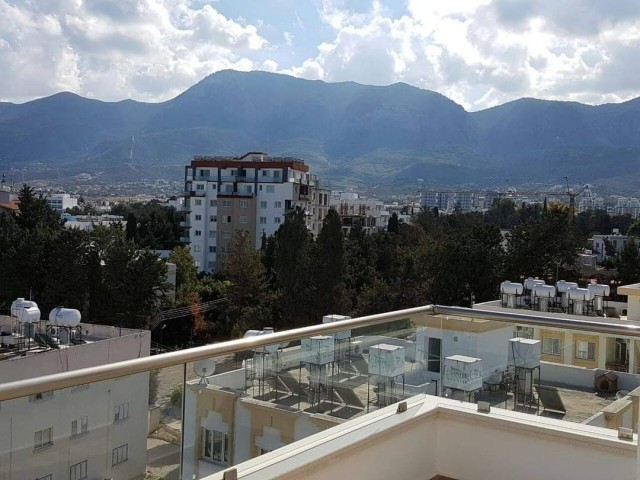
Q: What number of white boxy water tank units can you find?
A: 5